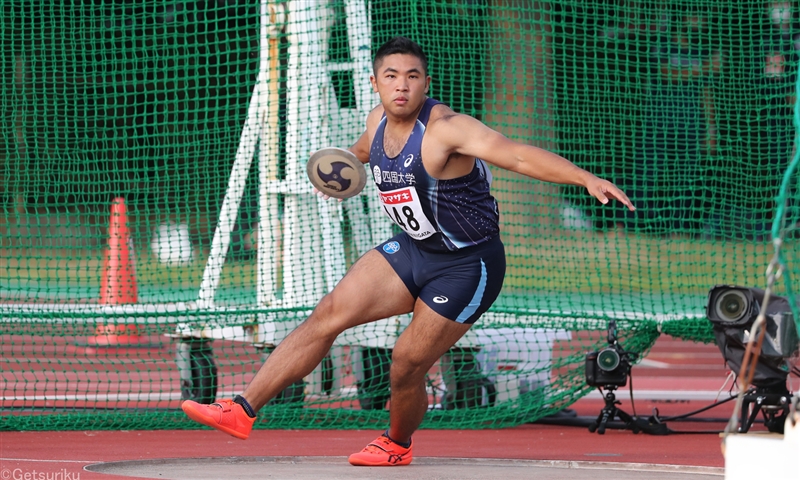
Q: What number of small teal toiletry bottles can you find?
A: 0